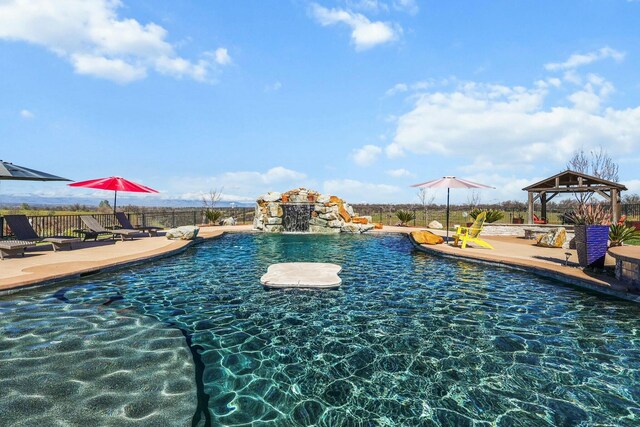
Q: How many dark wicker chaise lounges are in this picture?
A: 4